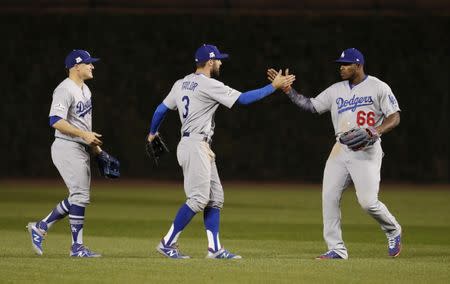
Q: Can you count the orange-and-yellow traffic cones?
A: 0